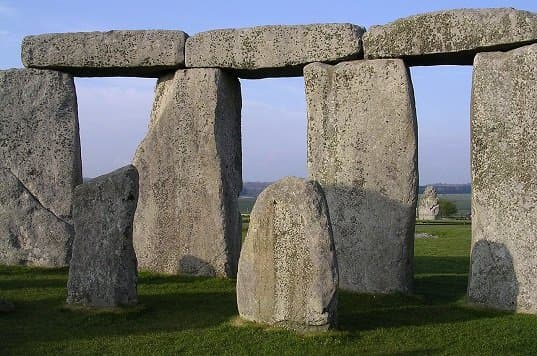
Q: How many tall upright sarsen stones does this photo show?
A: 4